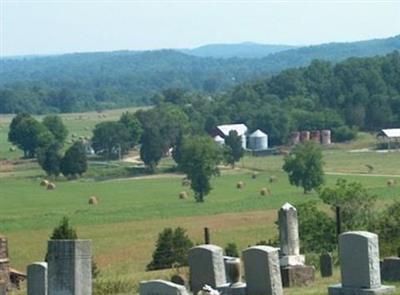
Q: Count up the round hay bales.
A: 10